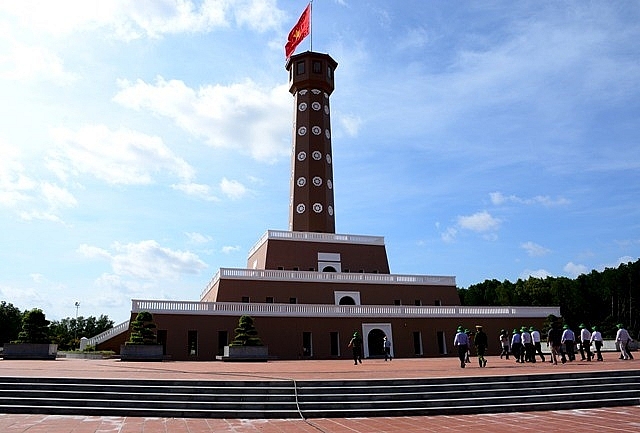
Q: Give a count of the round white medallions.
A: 15